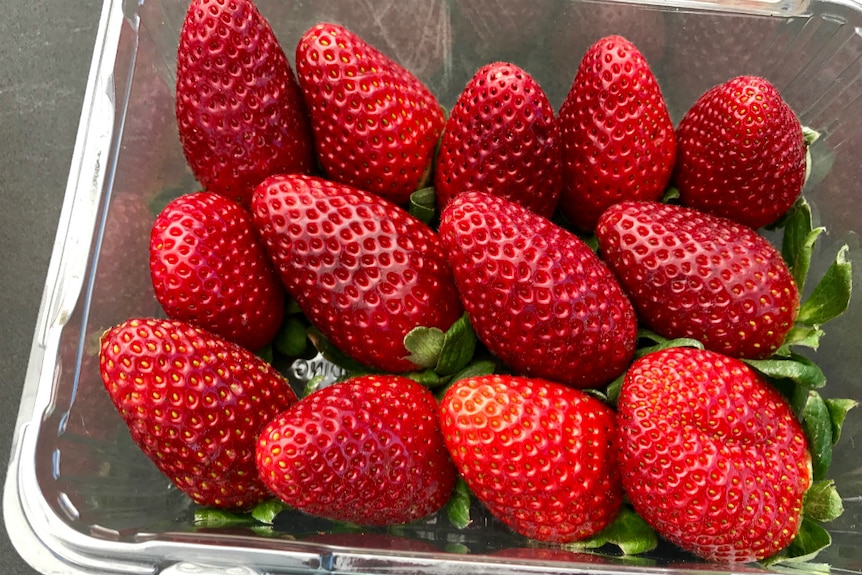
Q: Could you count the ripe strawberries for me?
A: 13